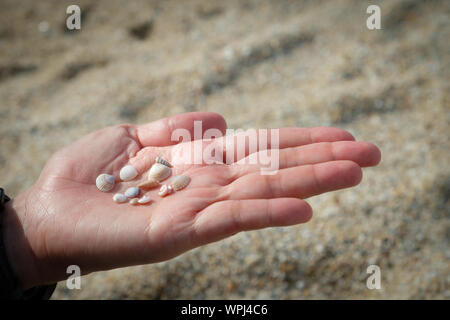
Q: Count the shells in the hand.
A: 11